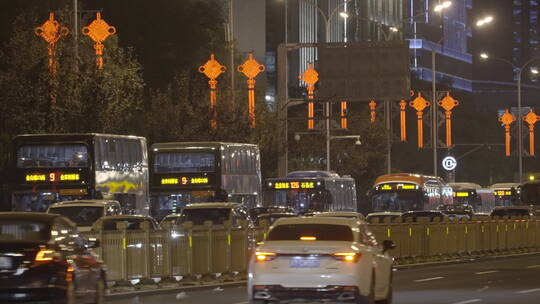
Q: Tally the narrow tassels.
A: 12